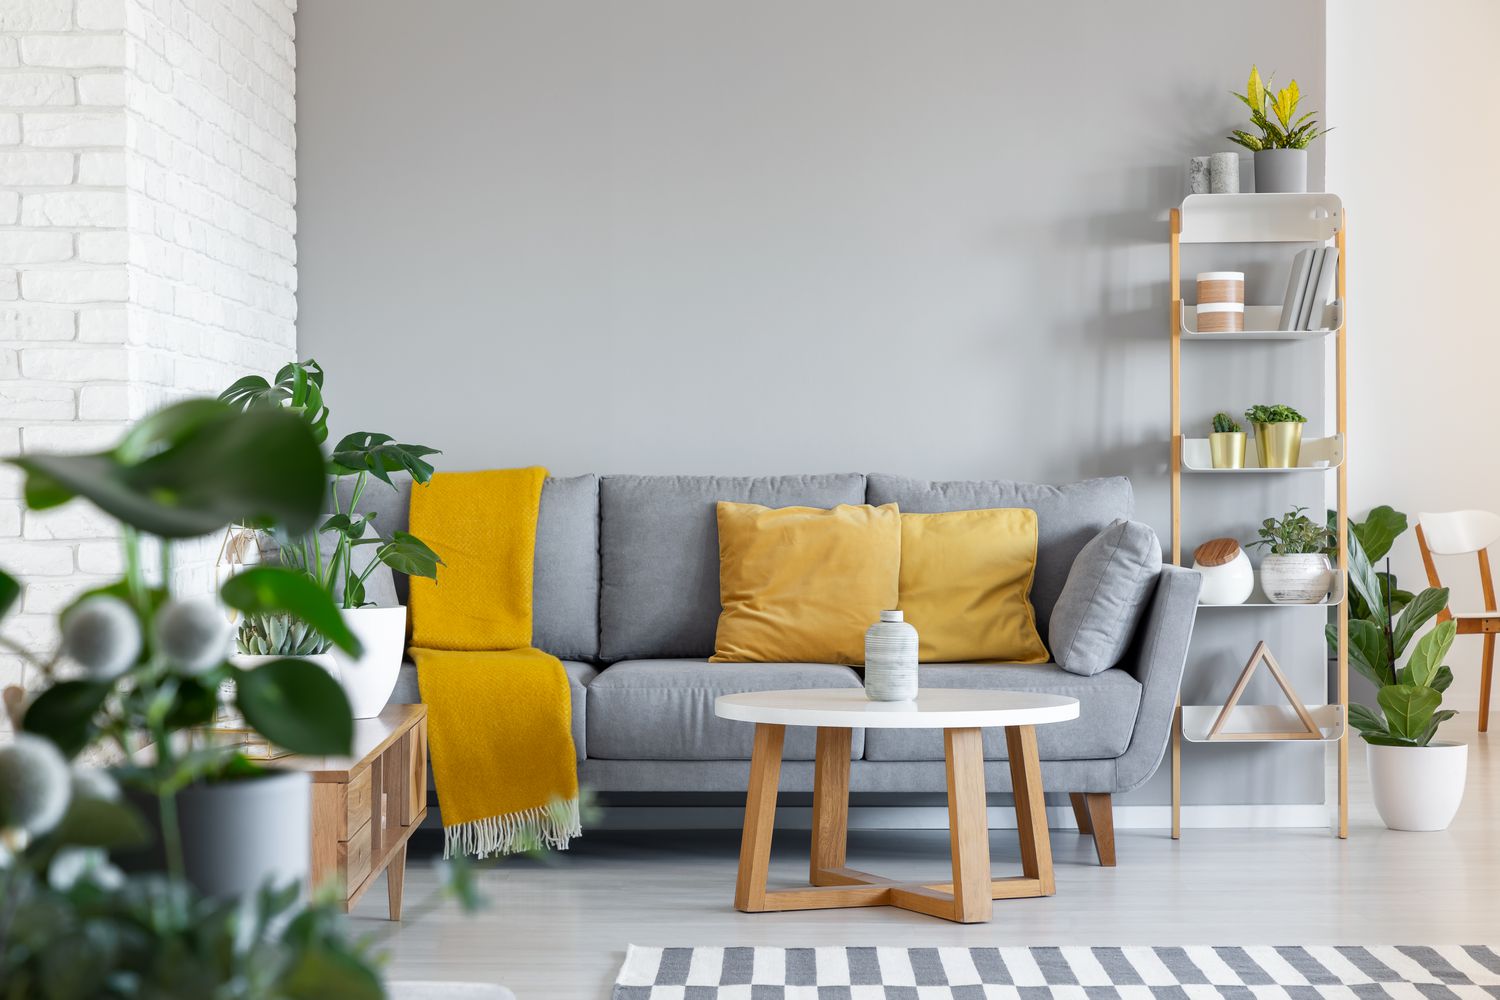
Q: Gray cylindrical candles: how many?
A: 2